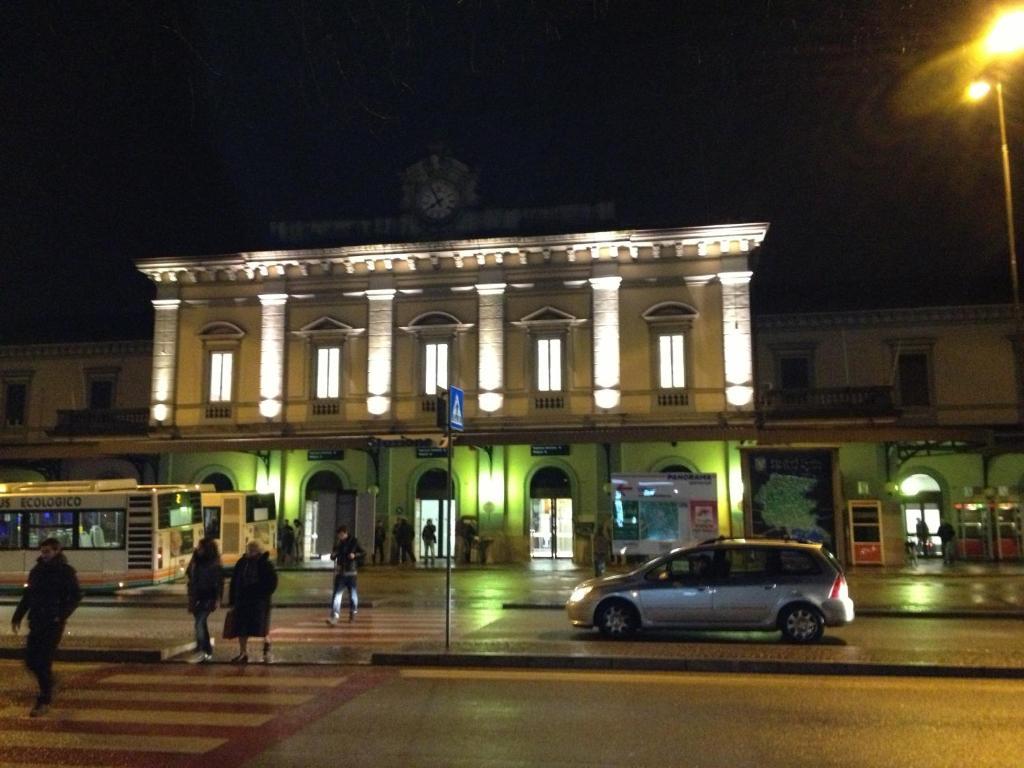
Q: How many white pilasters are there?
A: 6